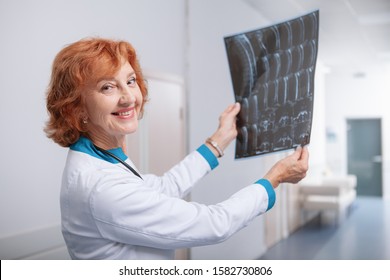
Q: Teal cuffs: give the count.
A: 2